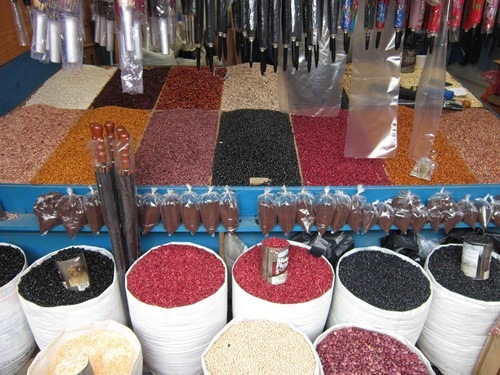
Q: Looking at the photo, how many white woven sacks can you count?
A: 9